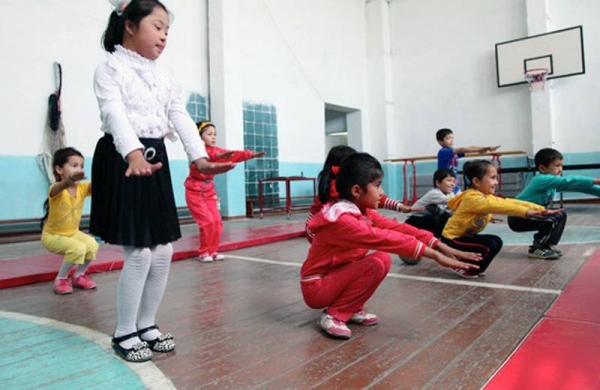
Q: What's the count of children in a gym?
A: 9